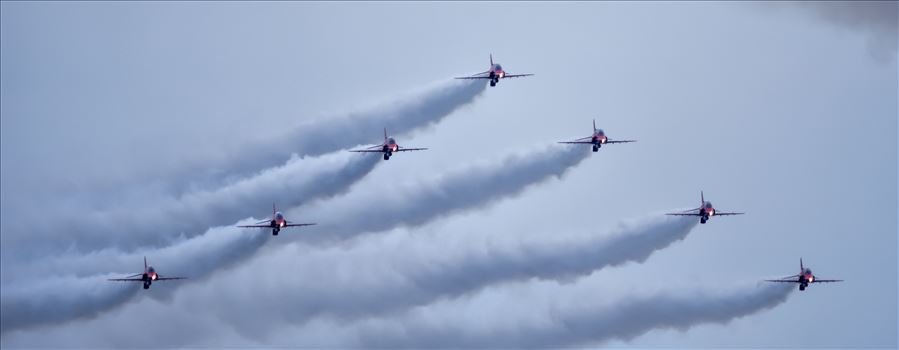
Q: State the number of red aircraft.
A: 7